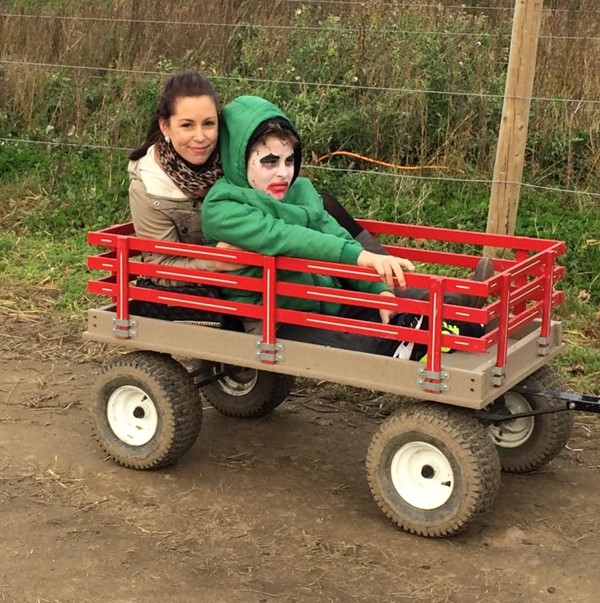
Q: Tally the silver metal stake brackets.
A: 10